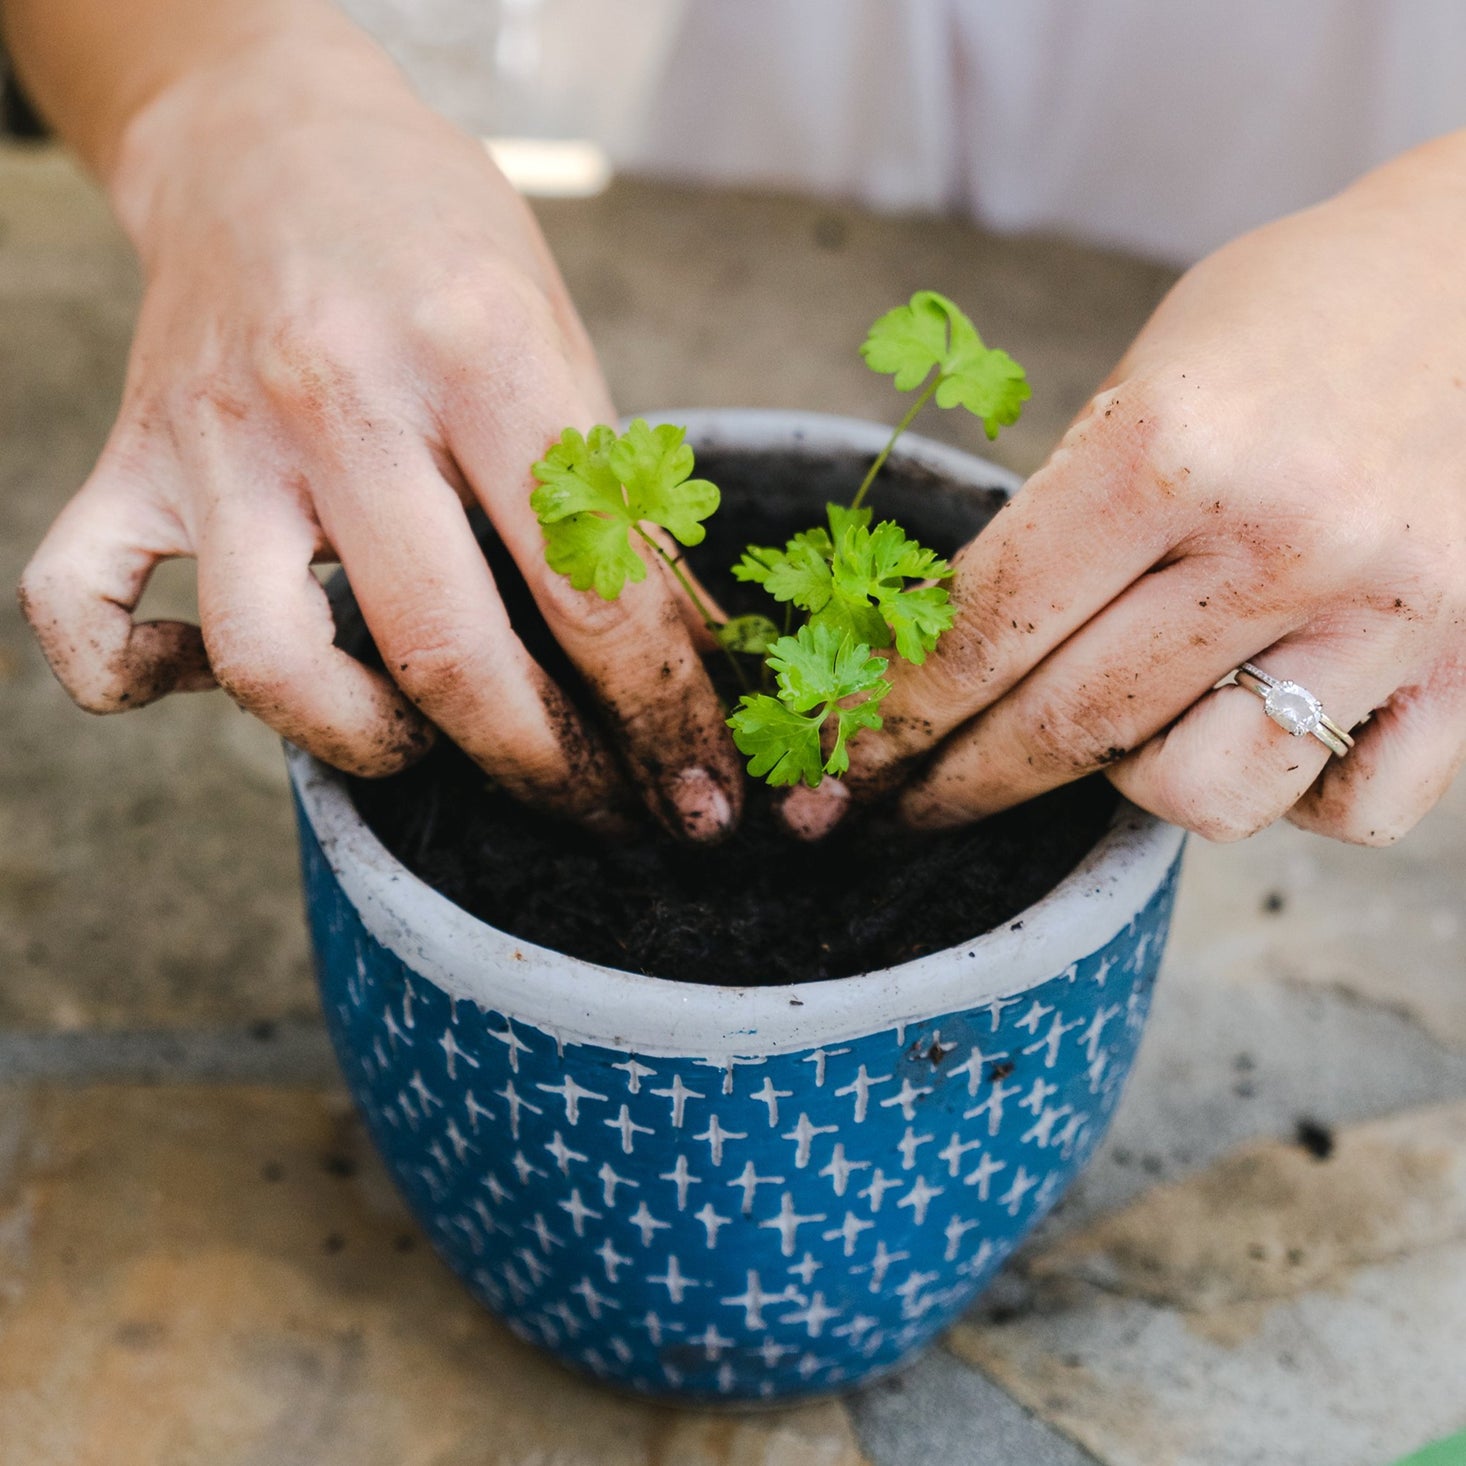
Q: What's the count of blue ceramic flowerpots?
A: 1